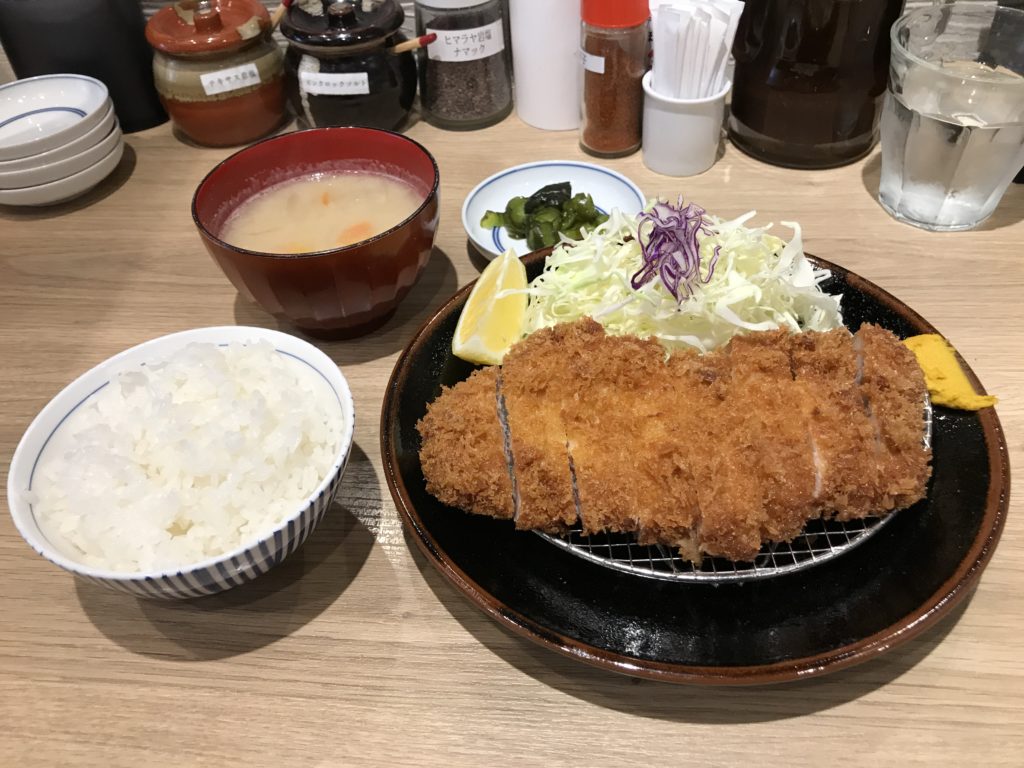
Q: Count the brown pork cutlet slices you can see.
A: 8